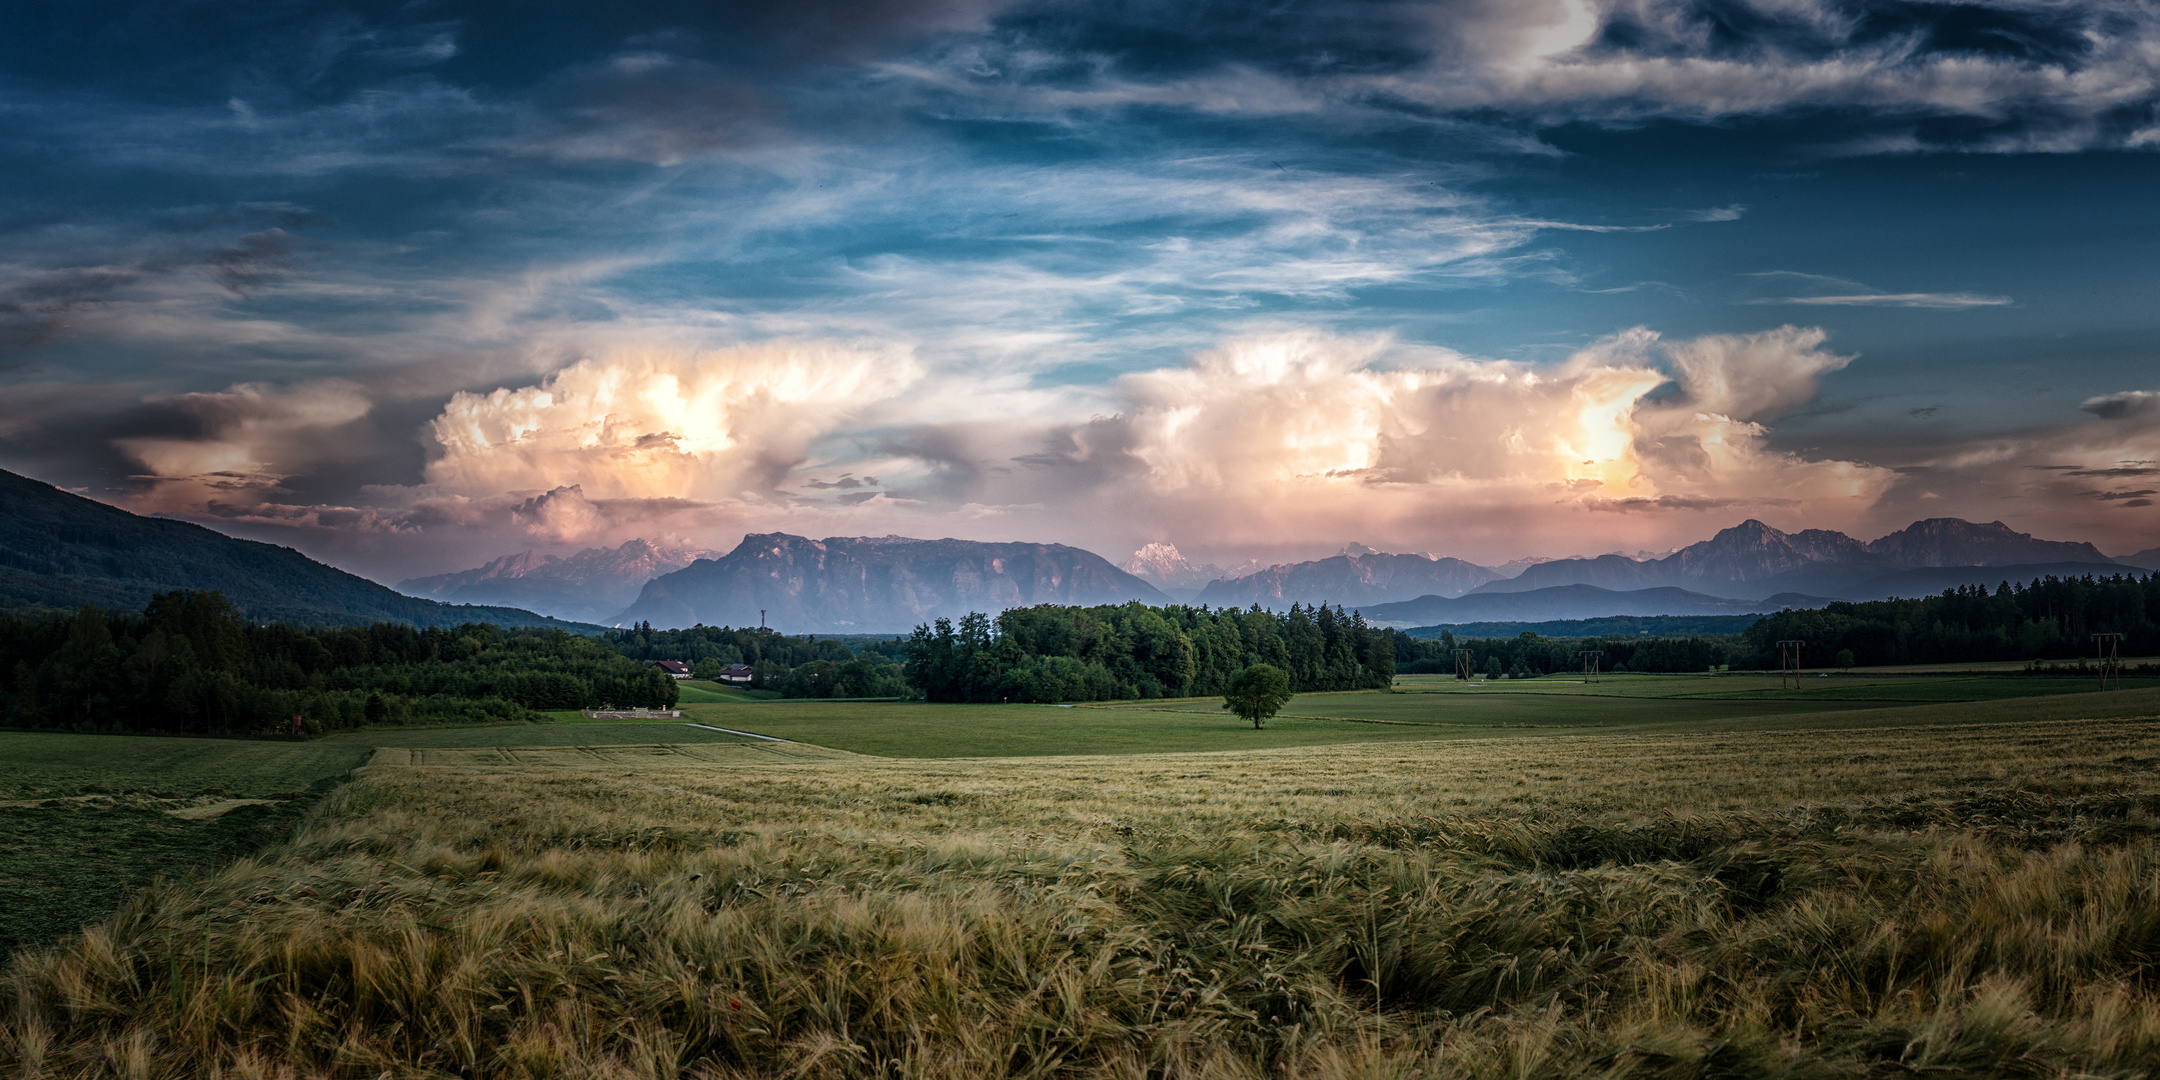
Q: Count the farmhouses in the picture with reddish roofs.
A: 2